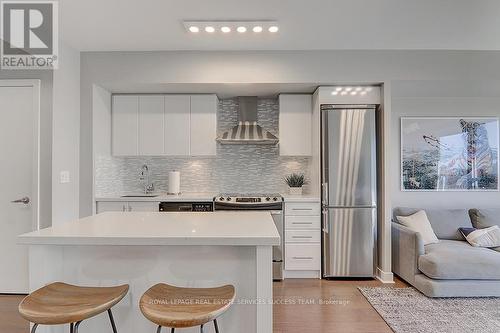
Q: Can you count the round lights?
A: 6